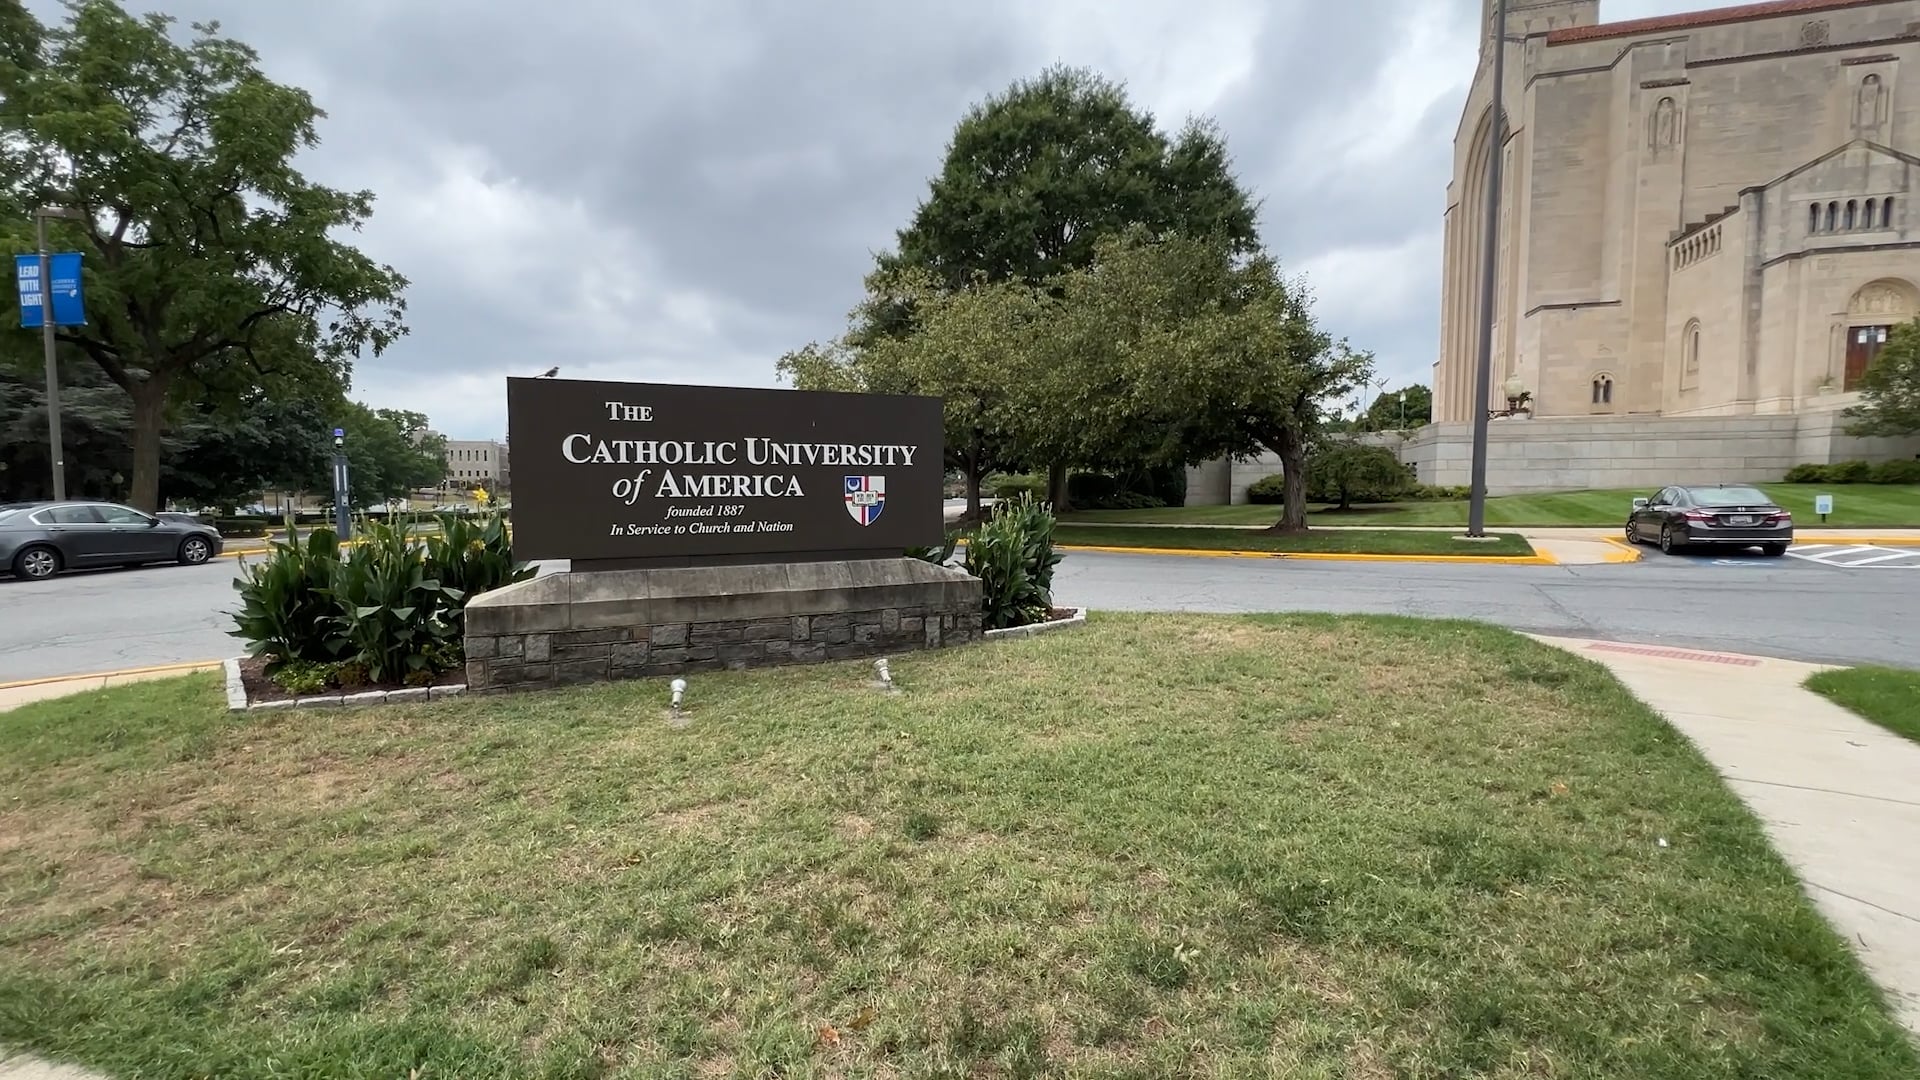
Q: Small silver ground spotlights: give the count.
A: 2